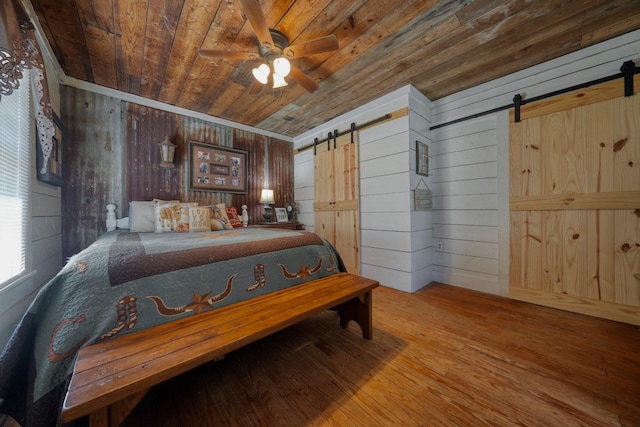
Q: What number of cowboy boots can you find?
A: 3